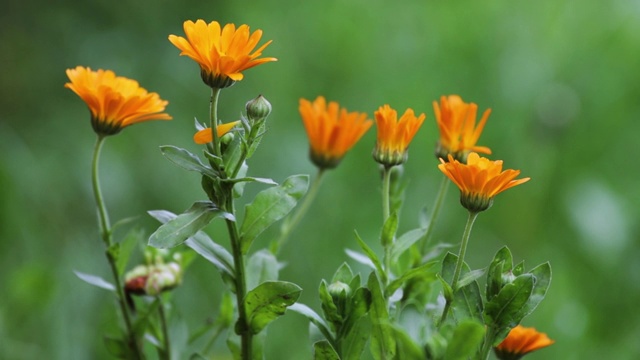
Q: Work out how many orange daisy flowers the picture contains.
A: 7